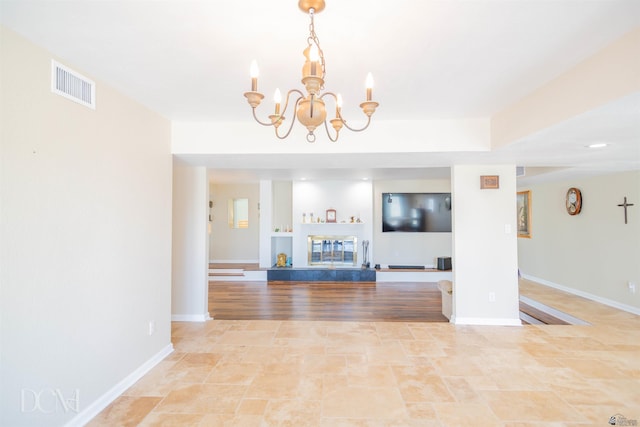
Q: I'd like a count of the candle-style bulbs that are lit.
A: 5